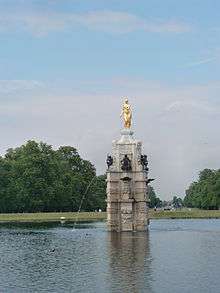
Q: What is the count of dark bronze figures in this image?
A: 3